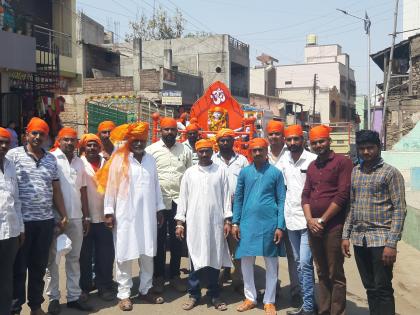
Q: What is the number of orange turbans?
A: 14